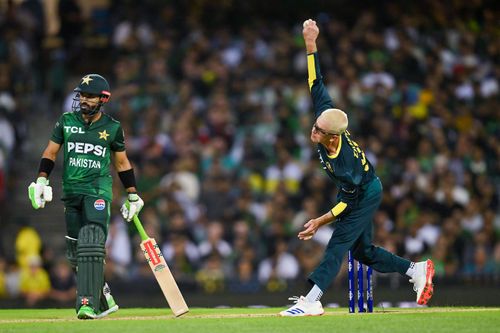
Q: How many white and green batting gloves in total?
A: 2